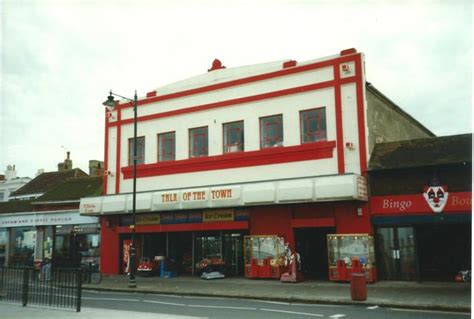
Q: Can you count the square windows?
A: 6